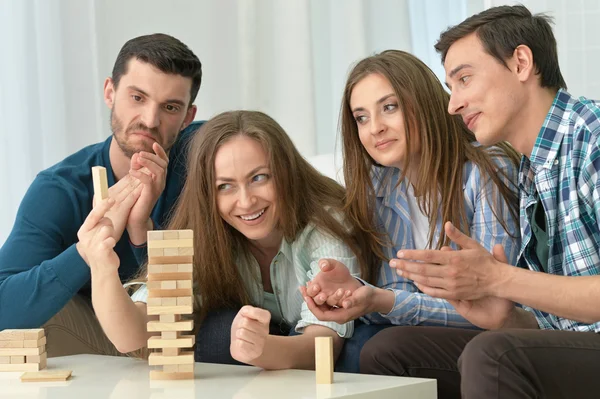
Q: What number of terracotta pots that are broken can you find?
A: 0